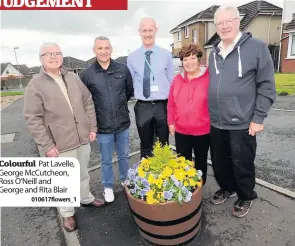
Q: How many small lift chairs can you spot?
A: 0